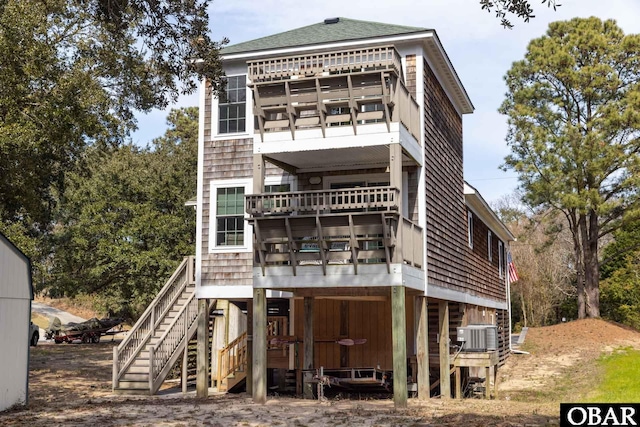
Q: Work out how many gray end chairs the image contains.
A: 0